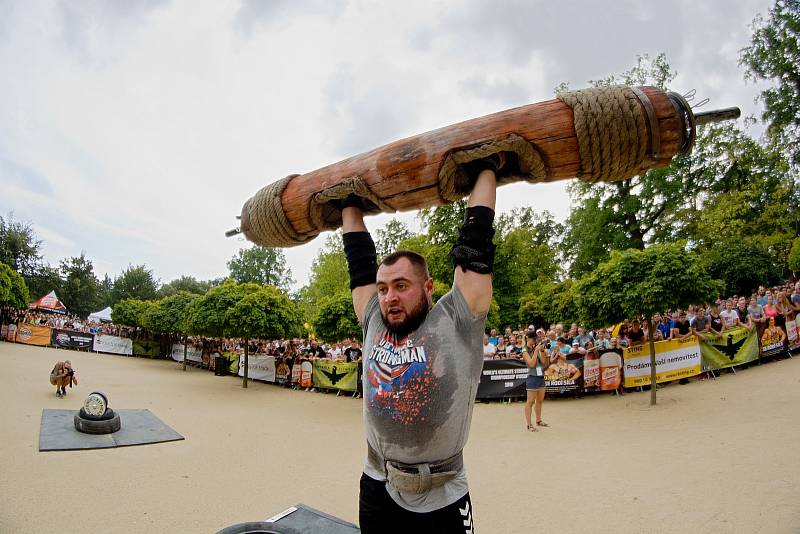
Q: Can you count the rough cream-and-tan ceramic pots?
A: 0